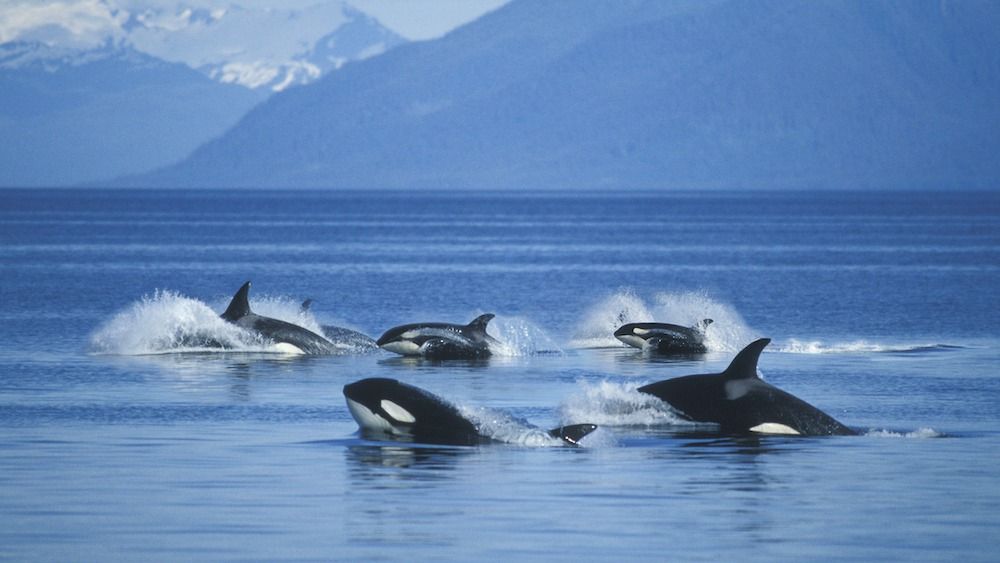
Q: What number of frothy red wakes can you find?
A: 0